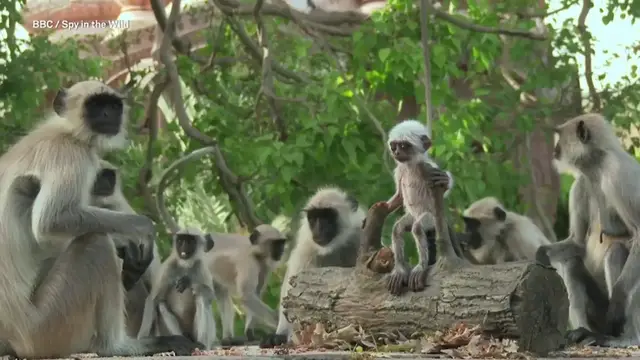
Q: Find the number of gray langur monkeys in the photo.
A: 8